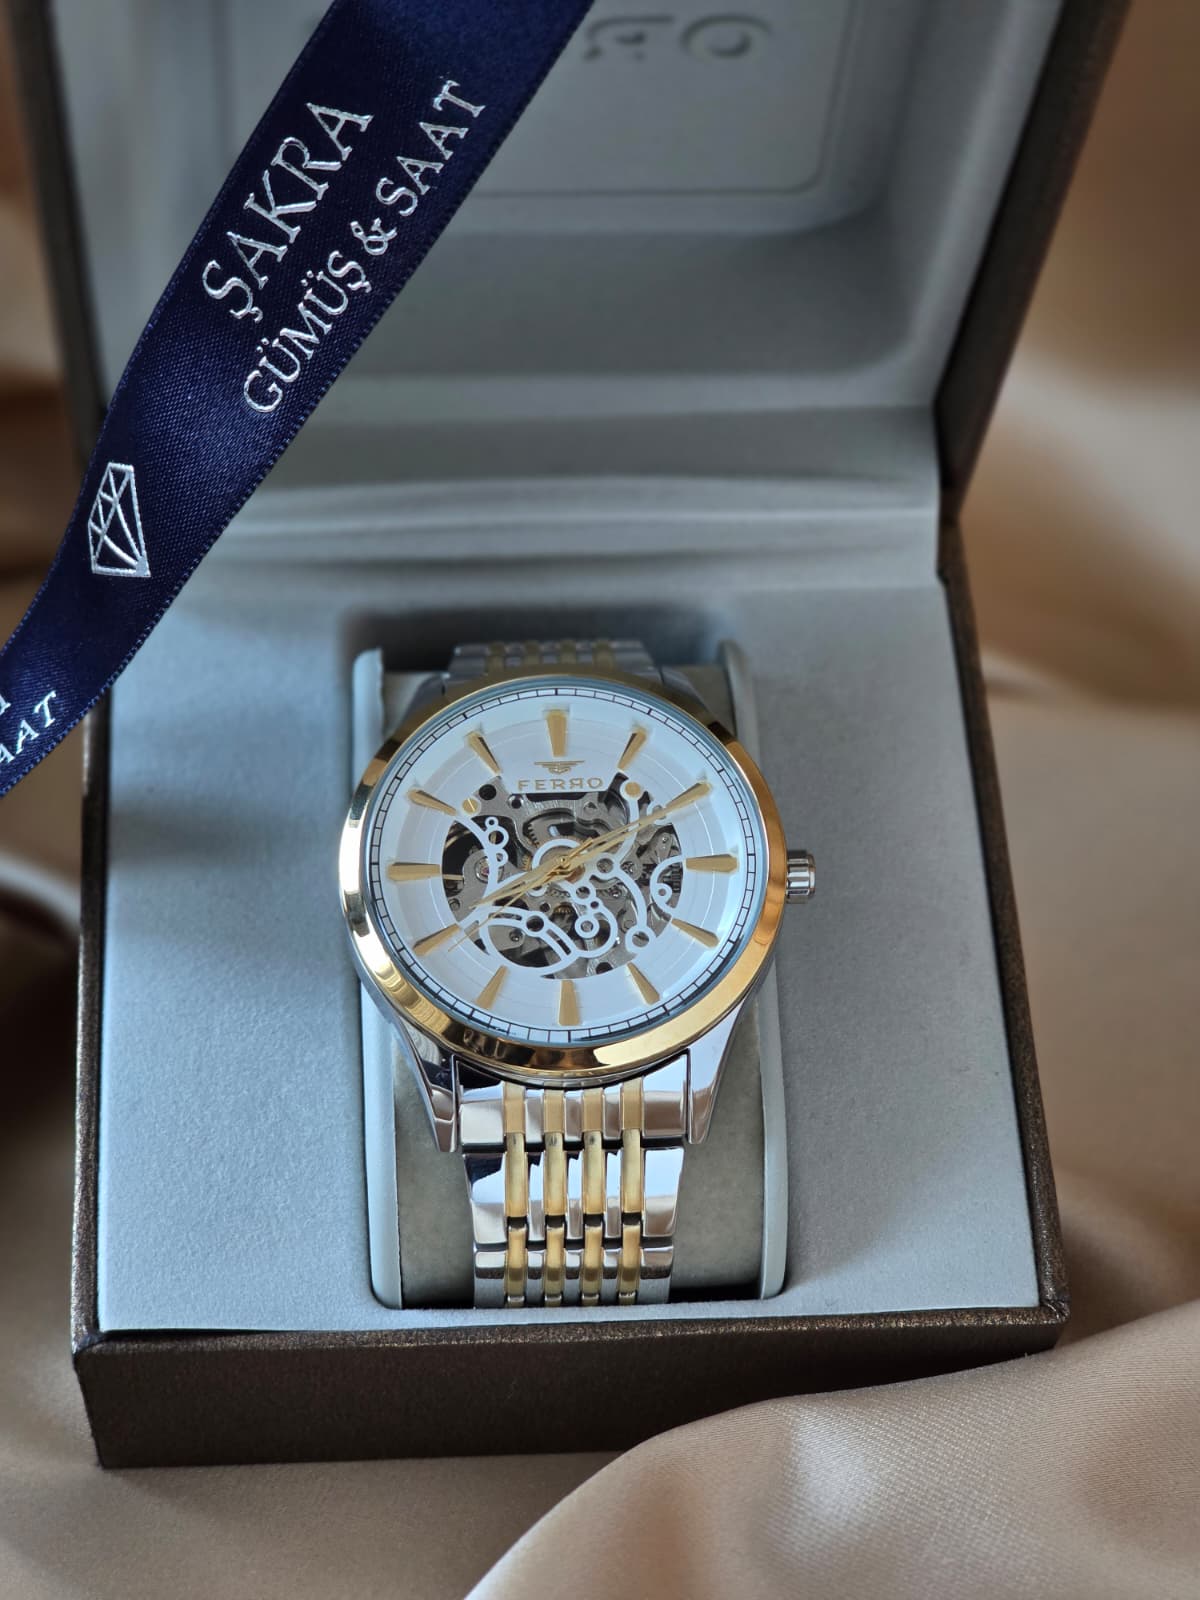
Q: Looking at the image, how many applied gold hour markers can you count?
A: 12